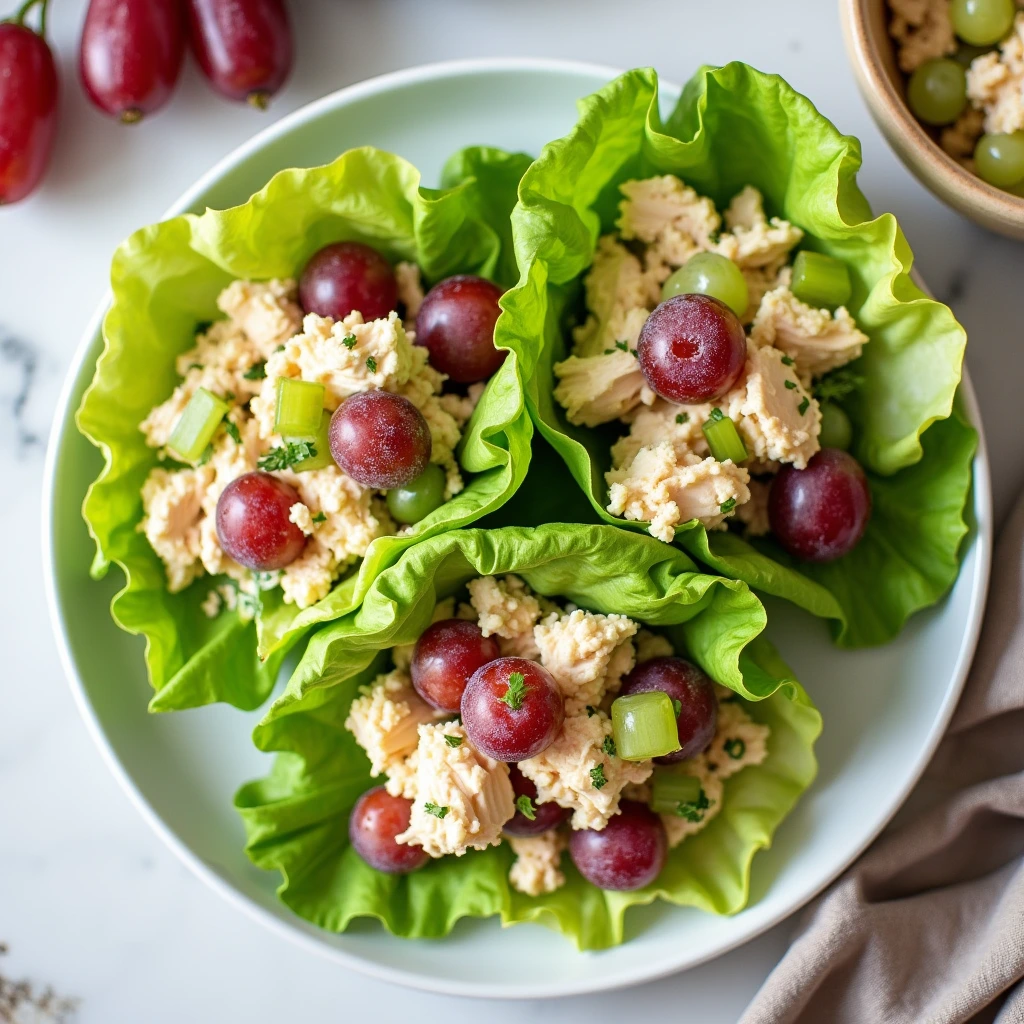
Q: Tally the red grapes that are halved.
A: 0